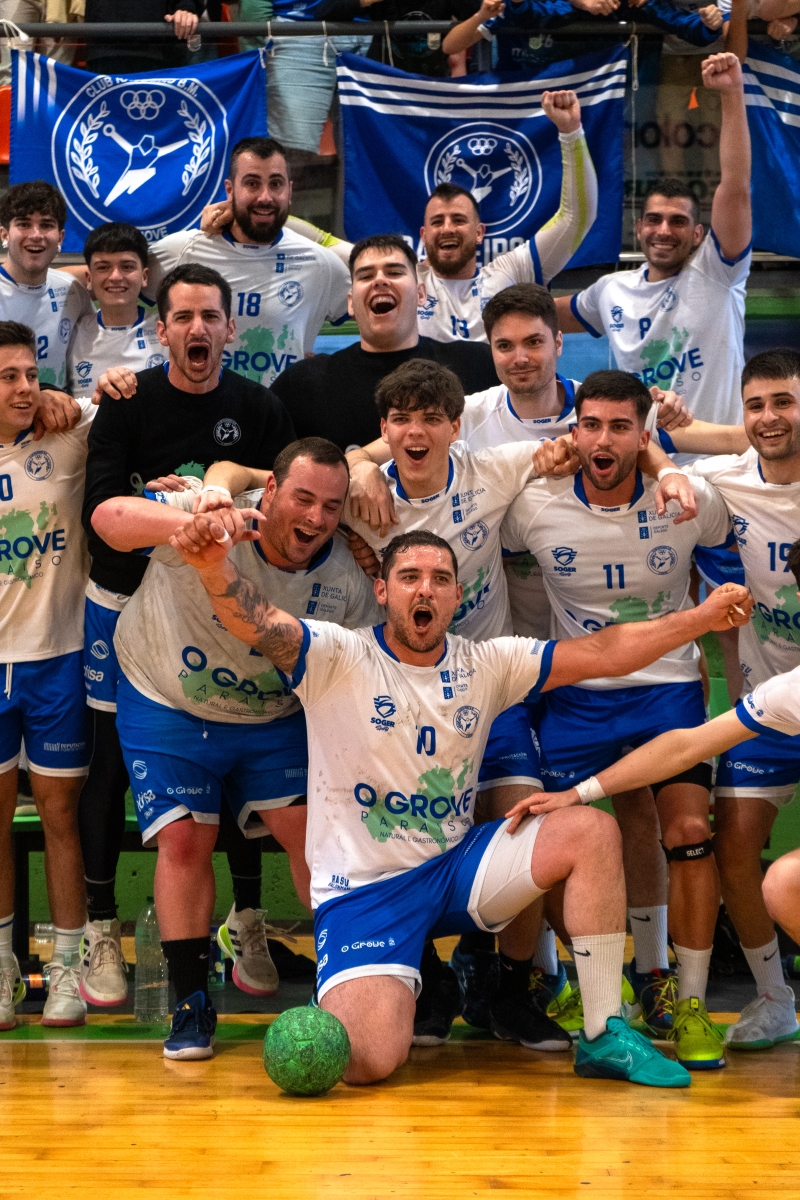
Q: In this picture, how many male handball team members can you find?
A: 15